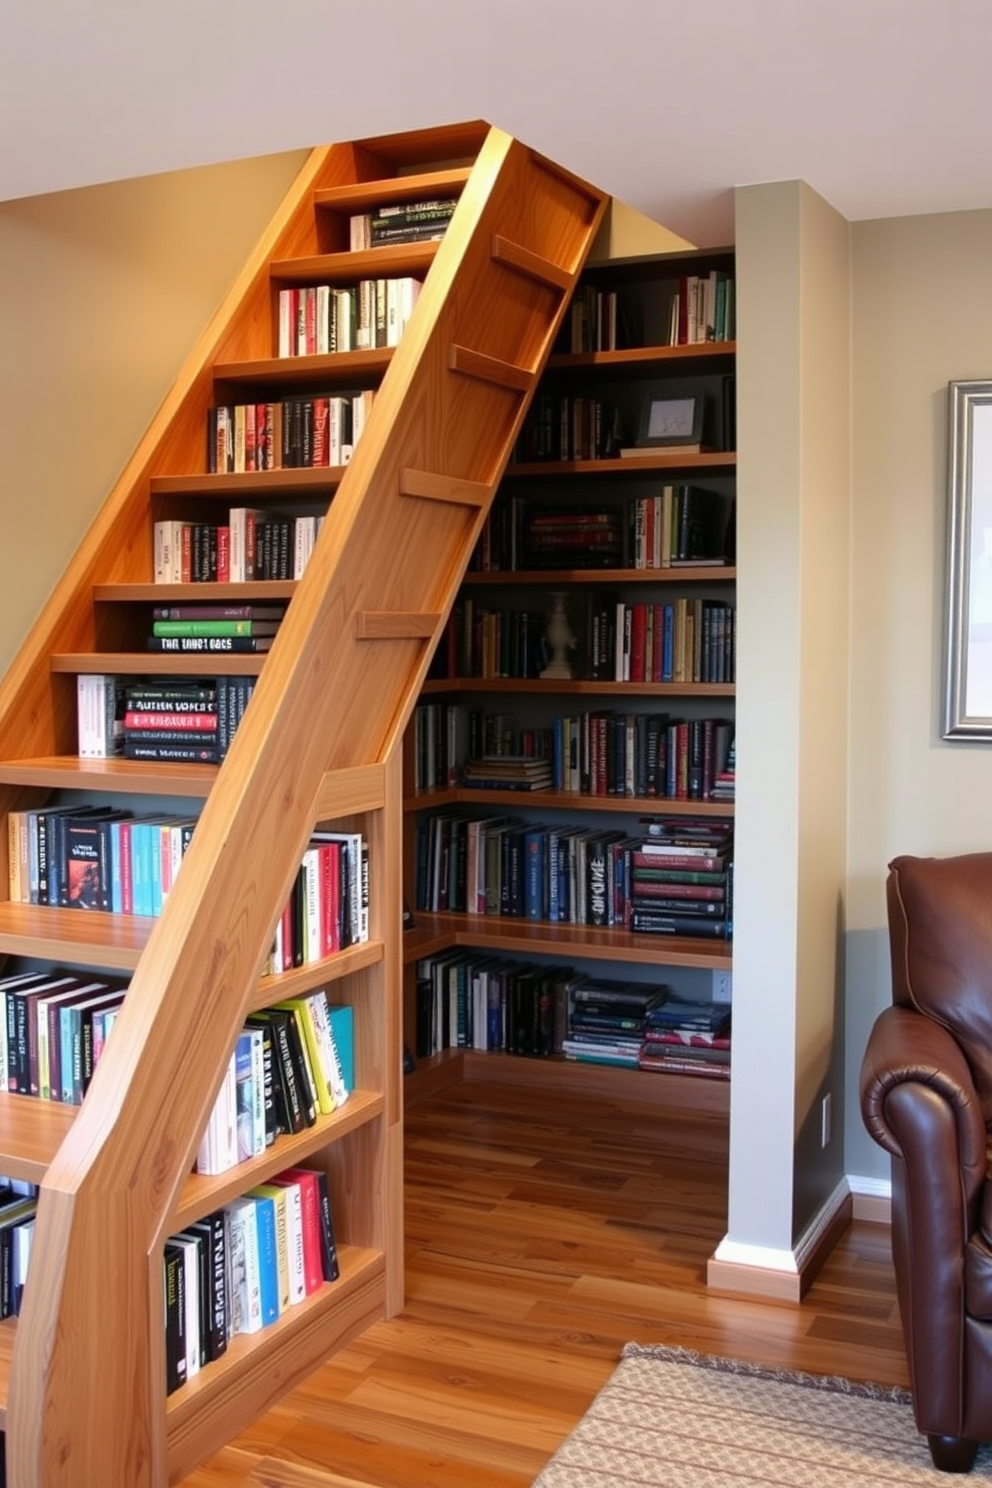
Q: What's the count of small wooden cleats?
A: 4